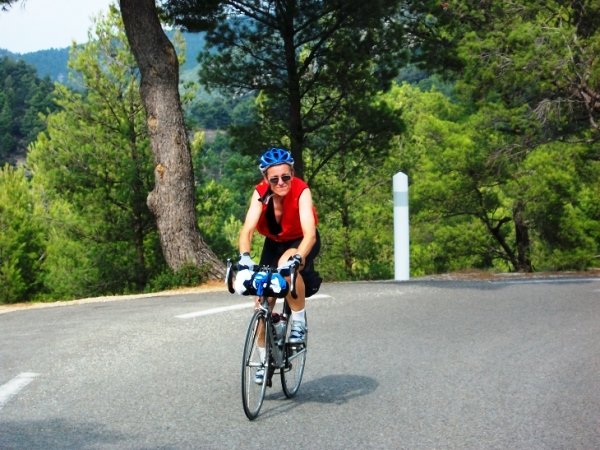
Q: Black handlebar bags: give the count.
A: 1